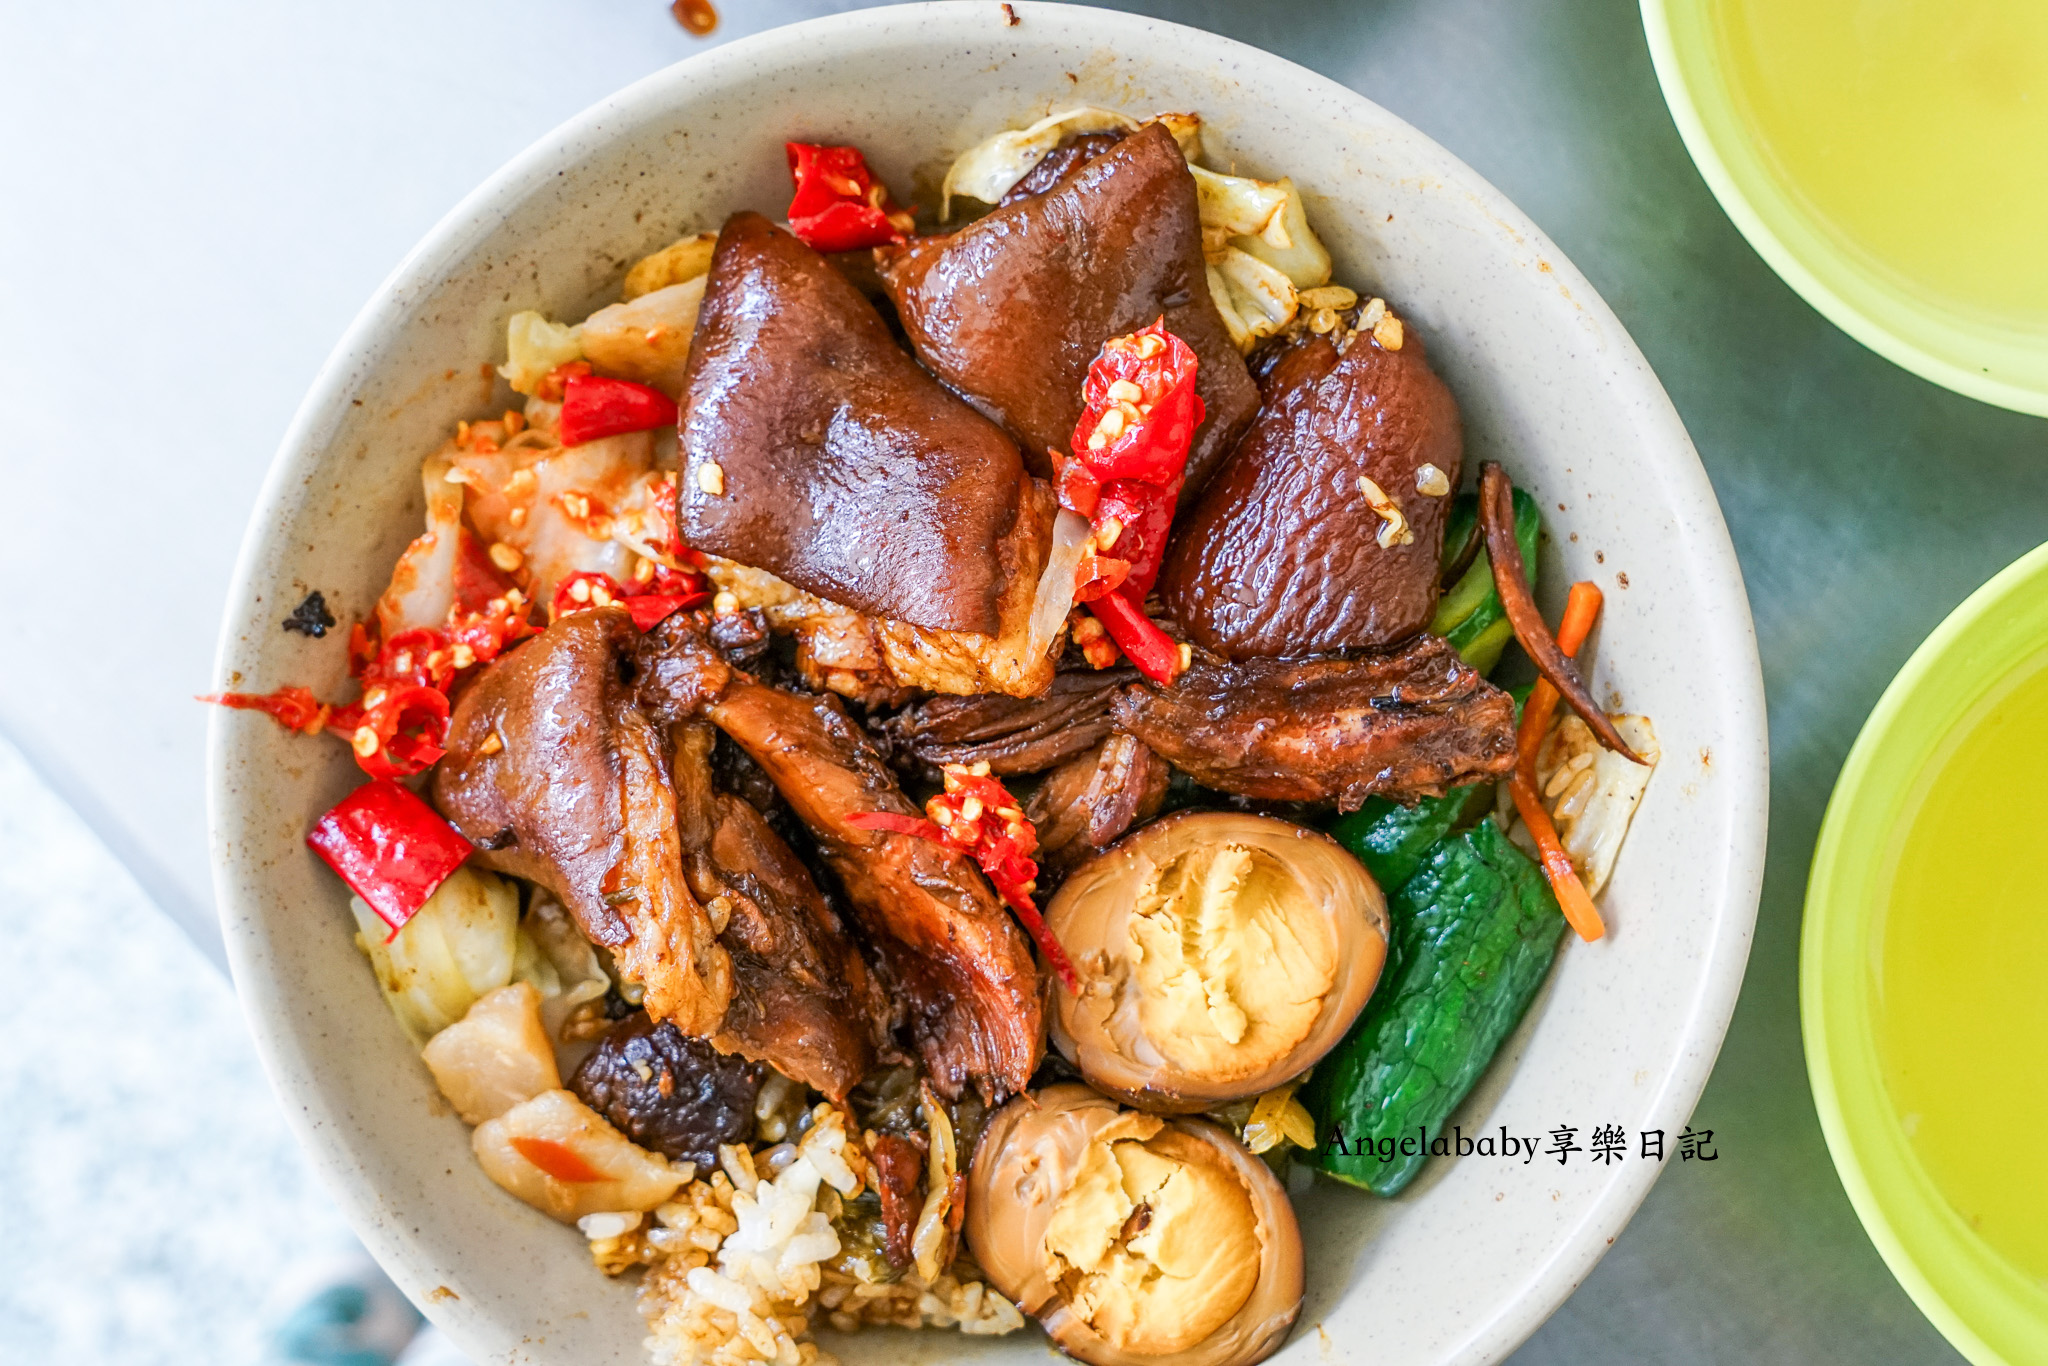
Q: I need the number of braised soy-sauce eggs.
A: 2